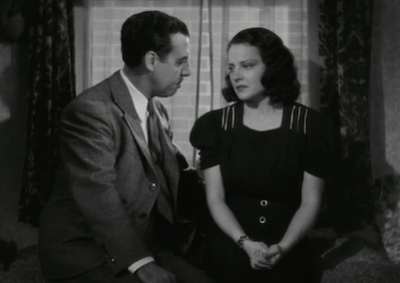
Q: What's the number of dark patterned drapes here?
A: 2